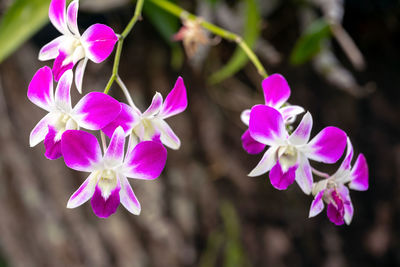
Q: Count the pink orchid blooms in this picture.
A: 7